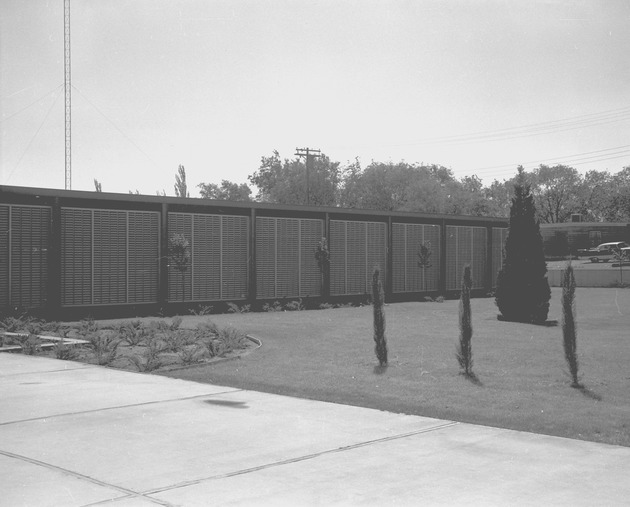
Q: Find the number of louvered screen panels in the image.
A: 8